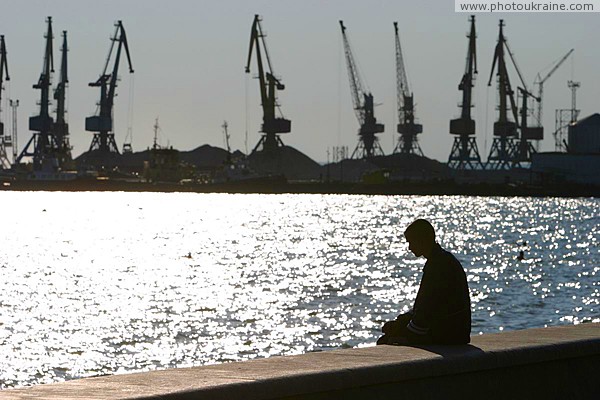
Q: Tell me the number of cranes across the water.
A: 11